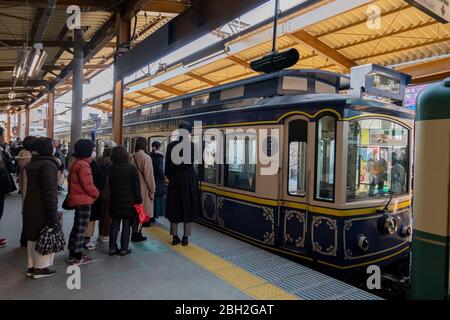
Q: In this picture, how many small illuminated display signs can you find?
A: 1